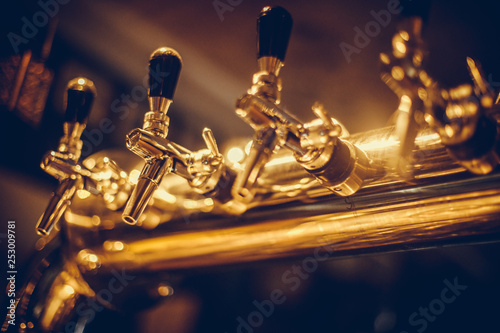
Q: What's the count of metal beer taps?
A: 4